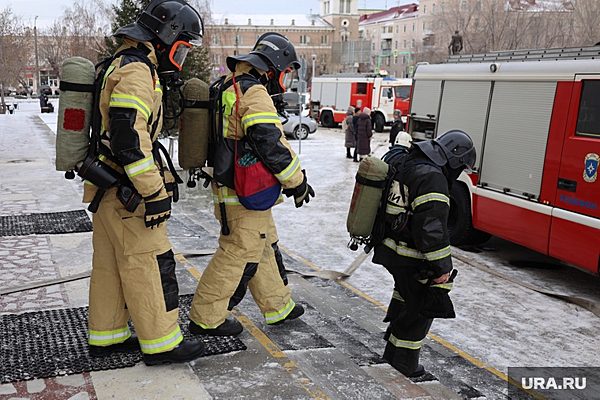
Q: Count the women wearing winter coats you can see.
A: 2